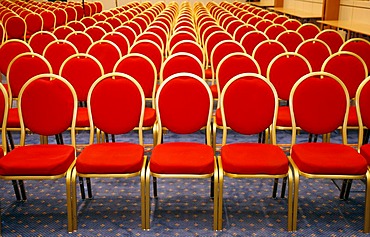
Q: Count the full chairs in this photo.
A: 5